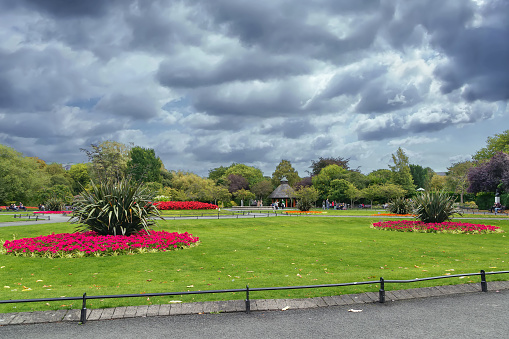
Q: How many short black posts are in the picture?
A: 4